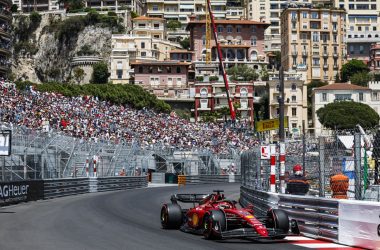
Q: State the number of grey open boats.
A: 0